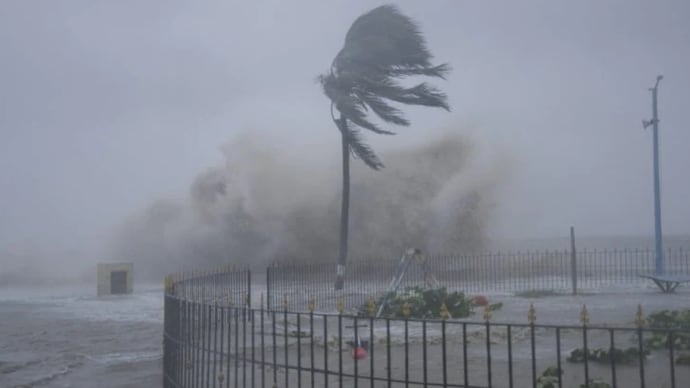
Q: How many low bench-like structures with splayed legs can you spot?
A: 1